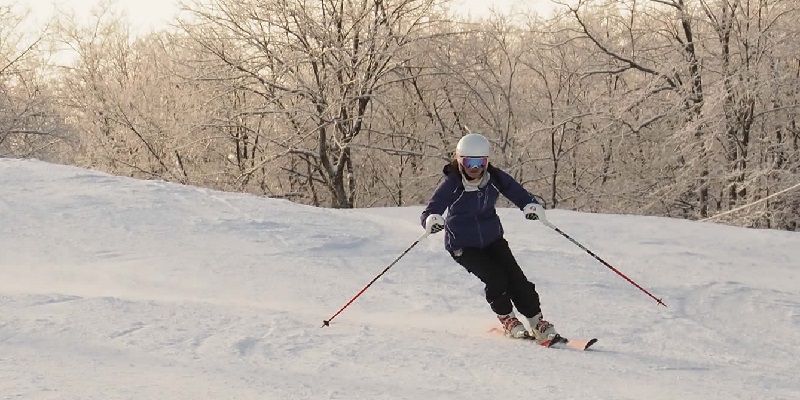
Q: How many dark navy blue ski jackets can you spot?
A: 1